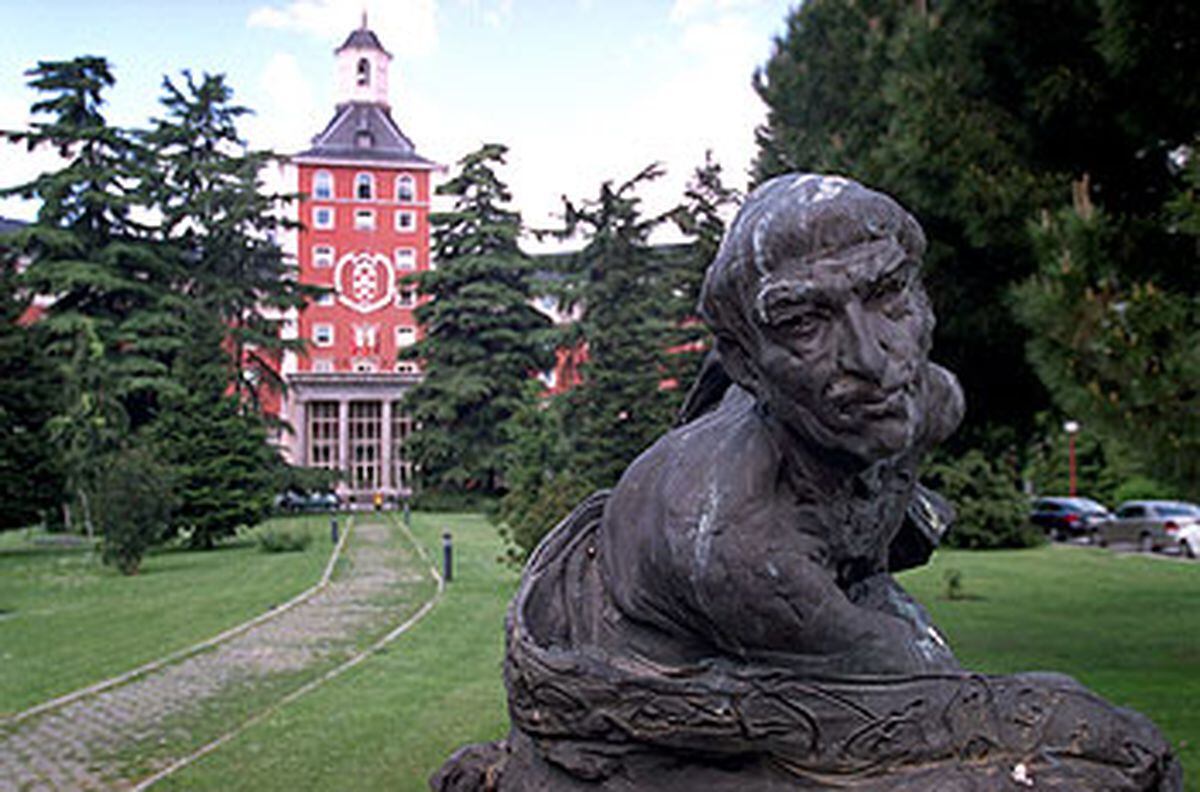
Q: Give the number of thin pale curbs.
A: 2